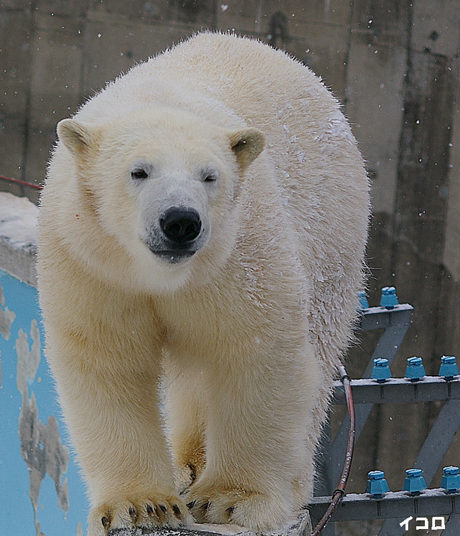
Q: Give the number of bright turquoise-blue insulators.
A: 8